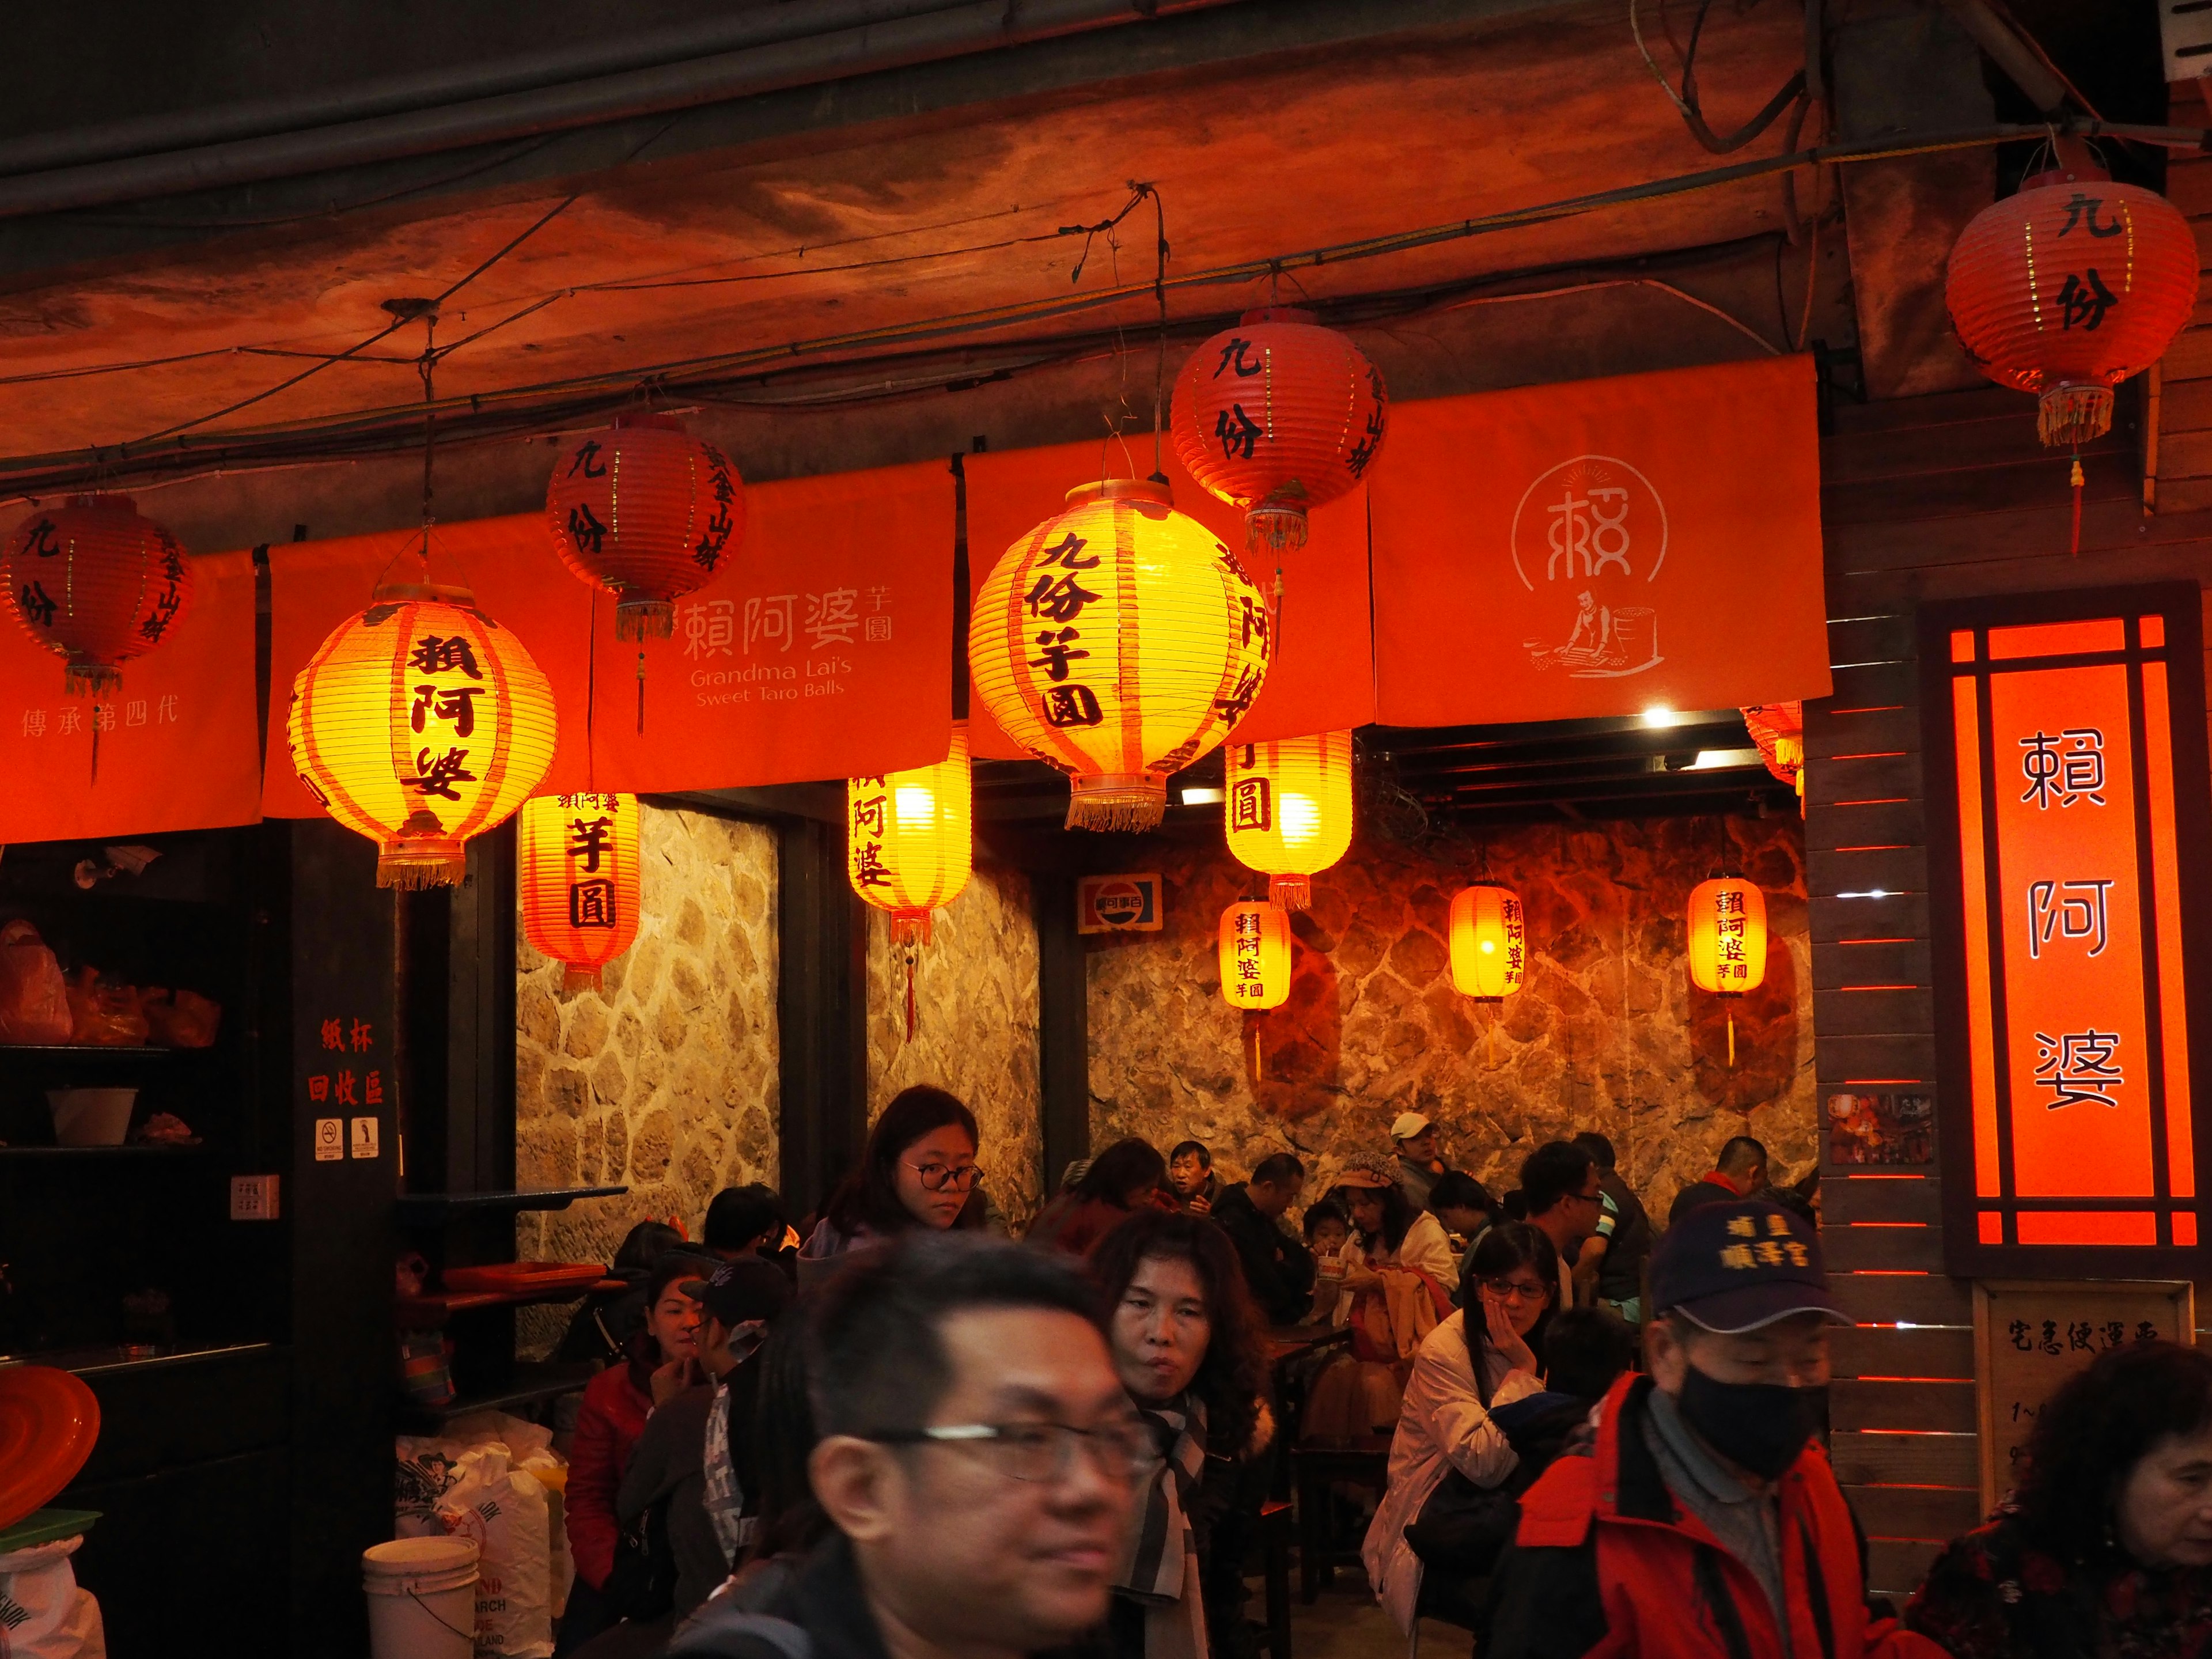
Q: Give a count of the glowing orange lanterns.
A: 8